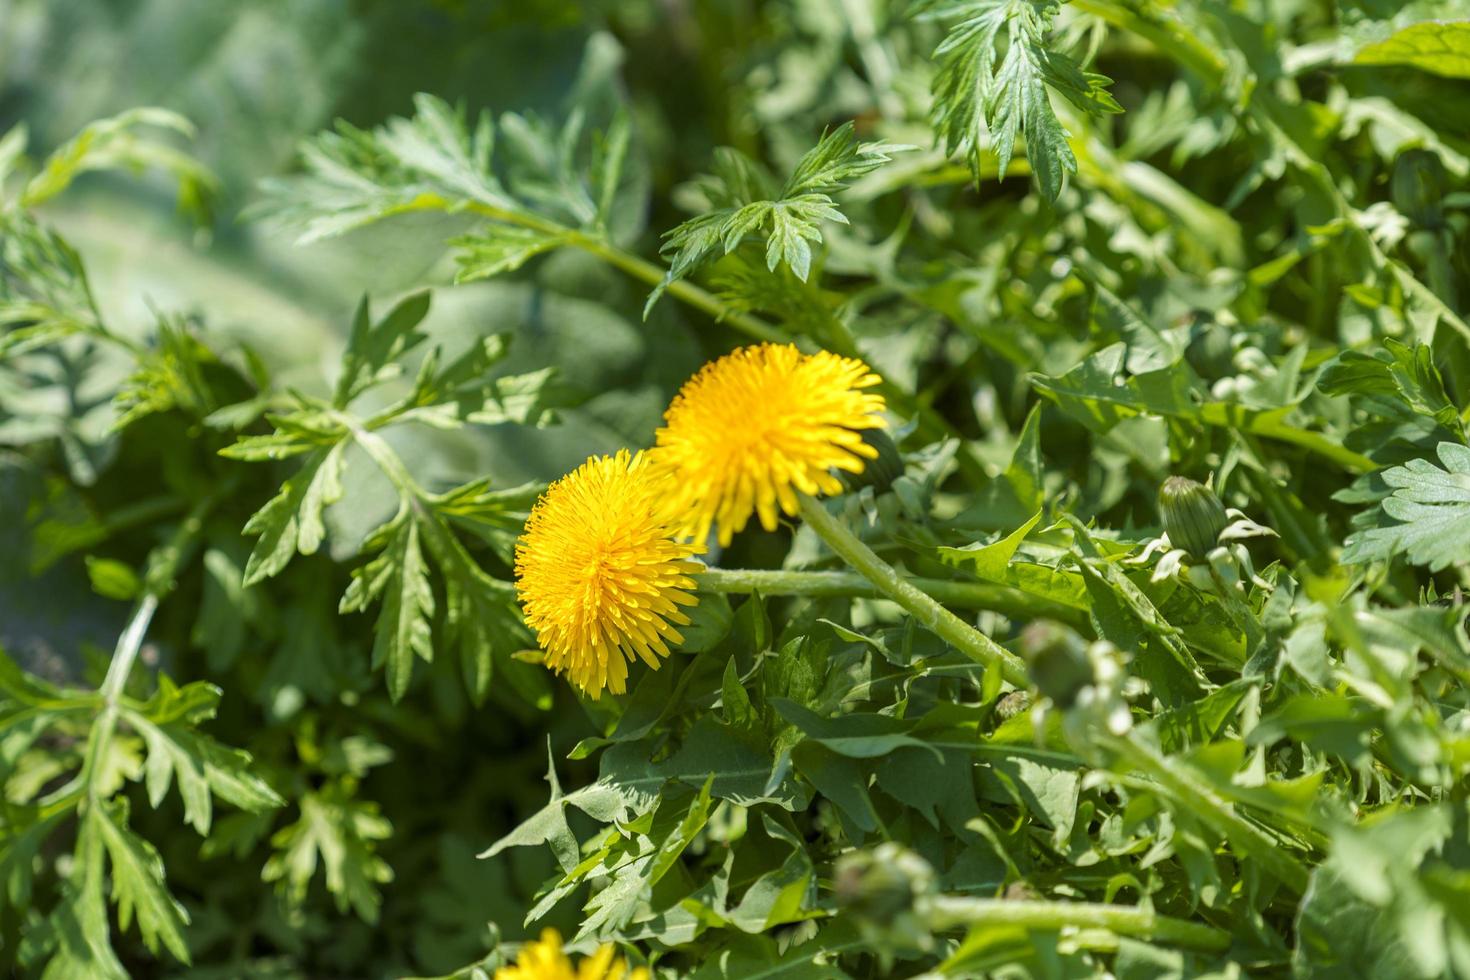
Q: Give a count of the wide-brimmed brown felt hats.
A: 0